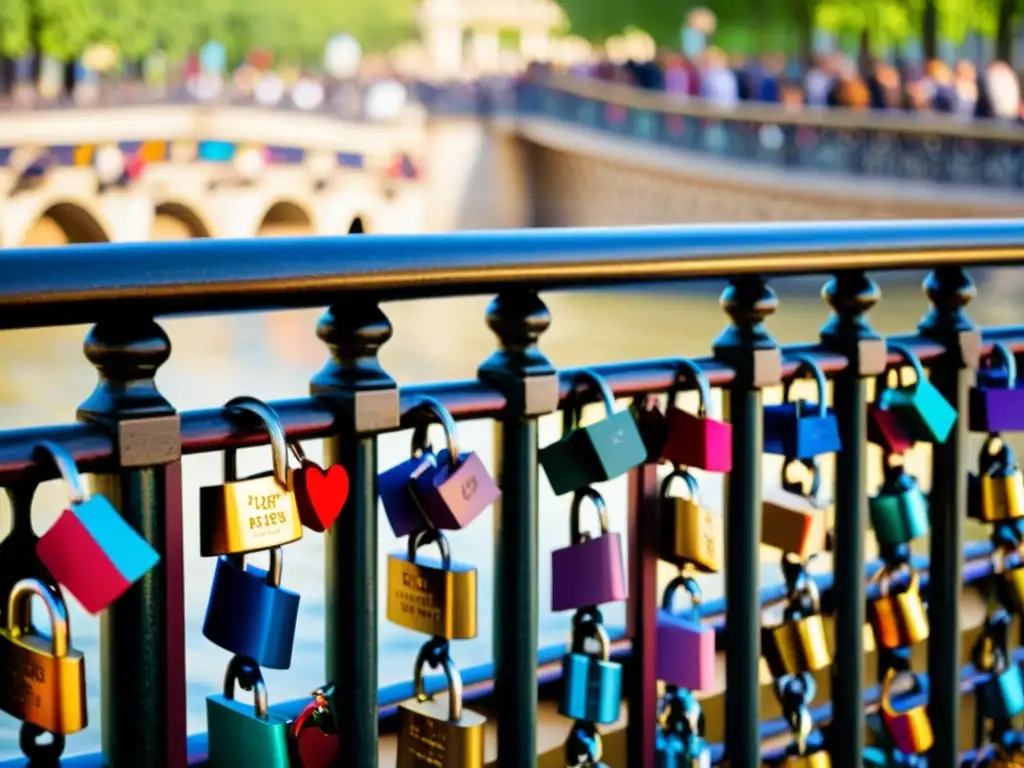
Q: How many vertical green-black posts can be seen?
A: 6